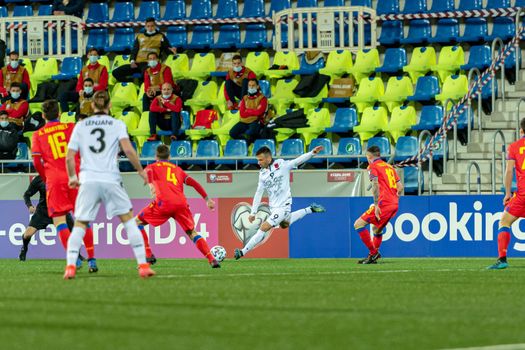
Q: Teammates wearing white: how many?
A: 2